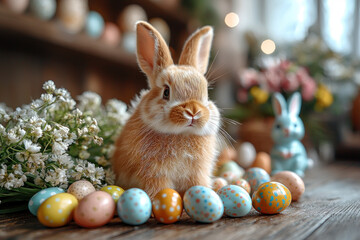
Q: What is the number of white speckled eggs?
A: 4